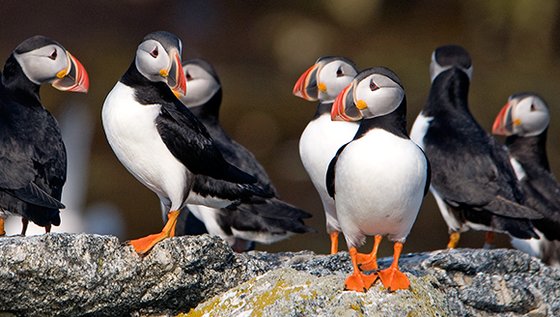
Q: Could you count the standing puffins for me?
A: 7